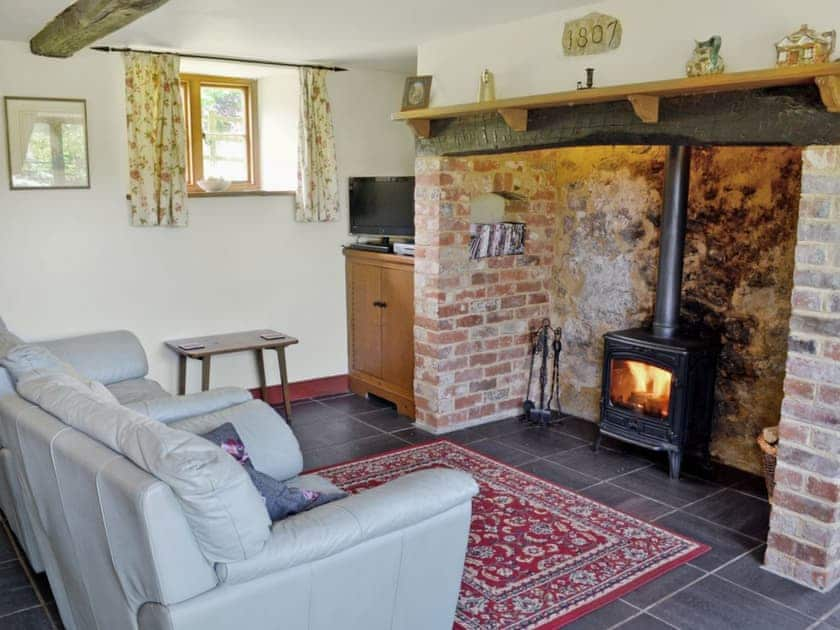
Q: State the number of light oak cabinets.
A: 1